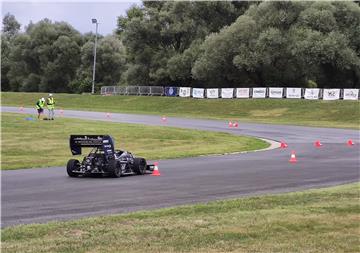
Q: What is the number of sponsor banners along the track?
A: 12